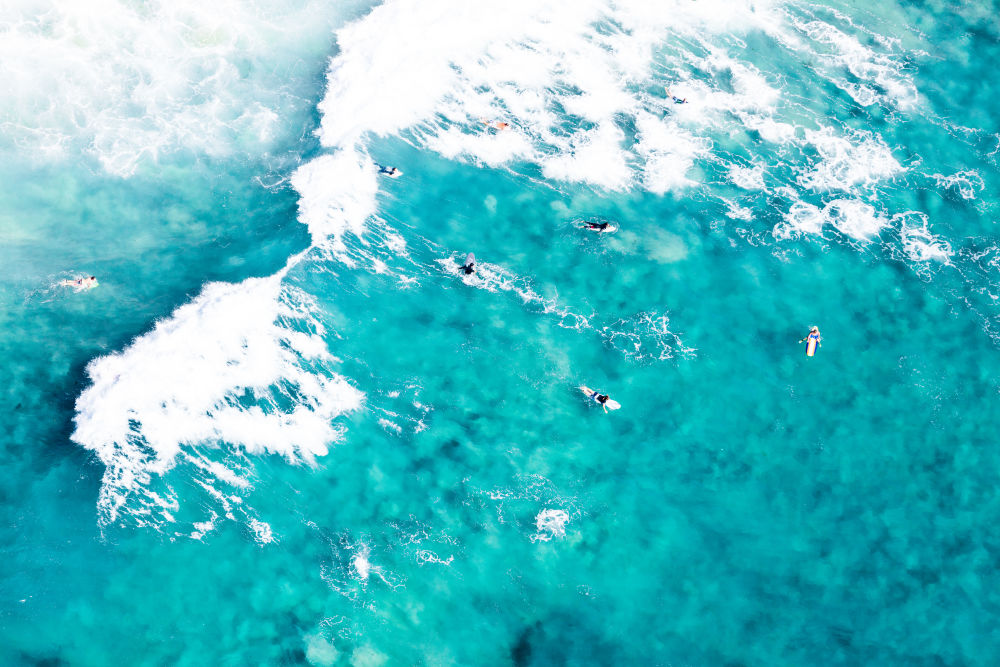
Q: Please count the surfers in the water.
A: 8